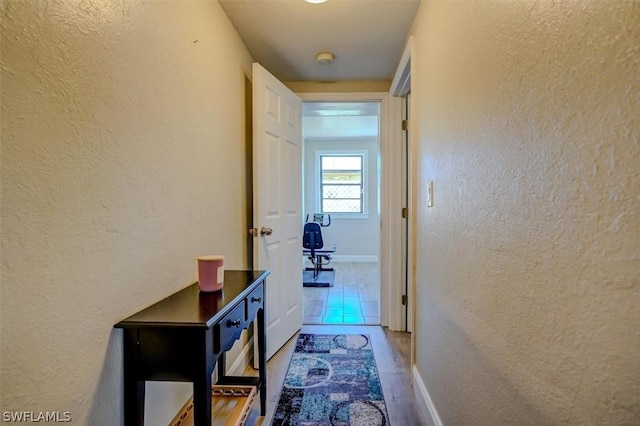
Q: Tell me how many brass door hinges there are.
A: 3